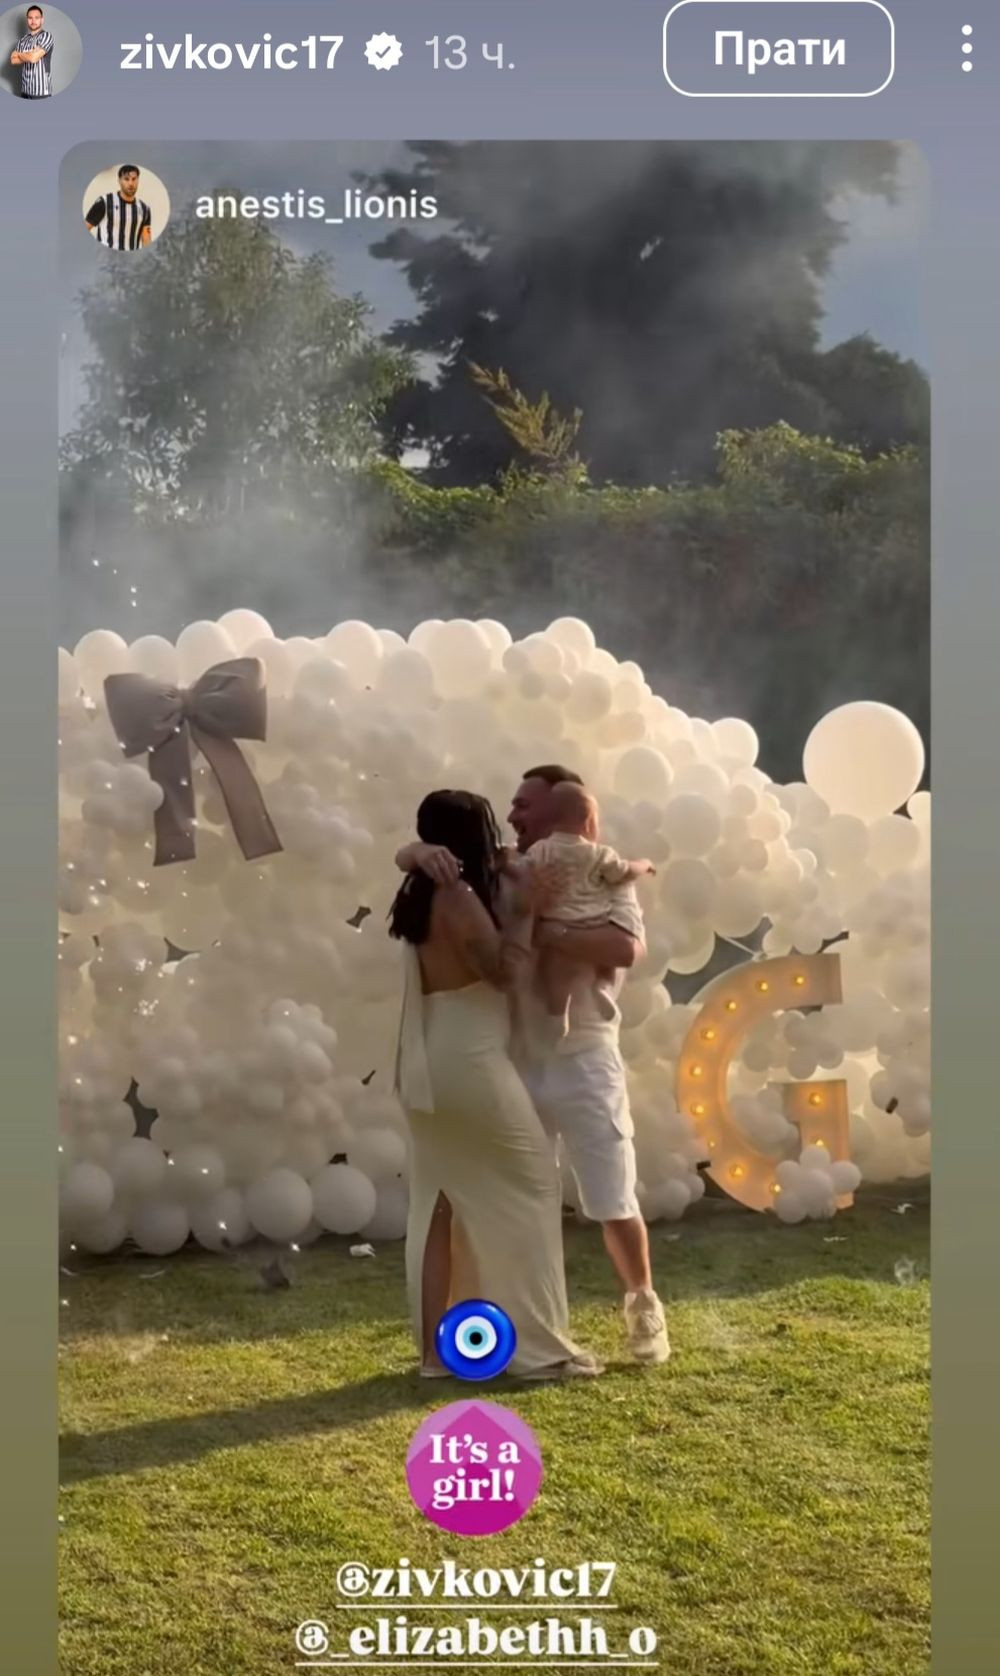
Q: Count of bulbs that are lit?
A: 11